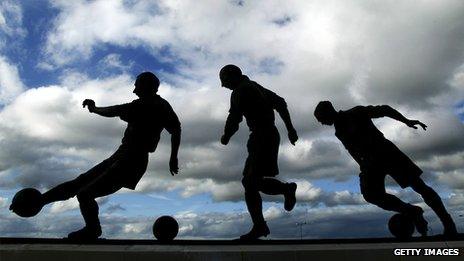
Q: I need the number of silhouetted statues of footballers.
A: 3